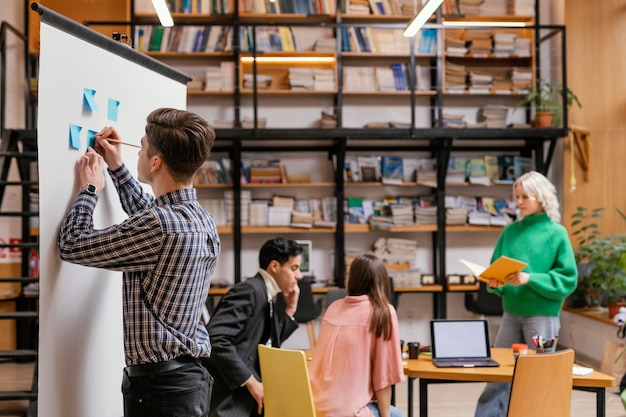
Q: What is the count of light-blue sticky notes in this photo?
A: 4